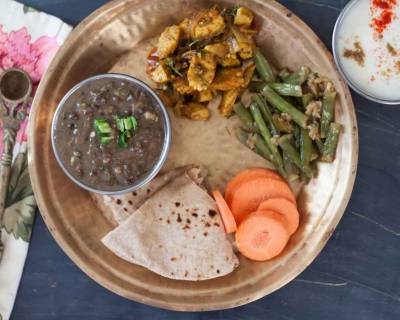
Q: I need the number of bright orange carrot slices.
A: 5